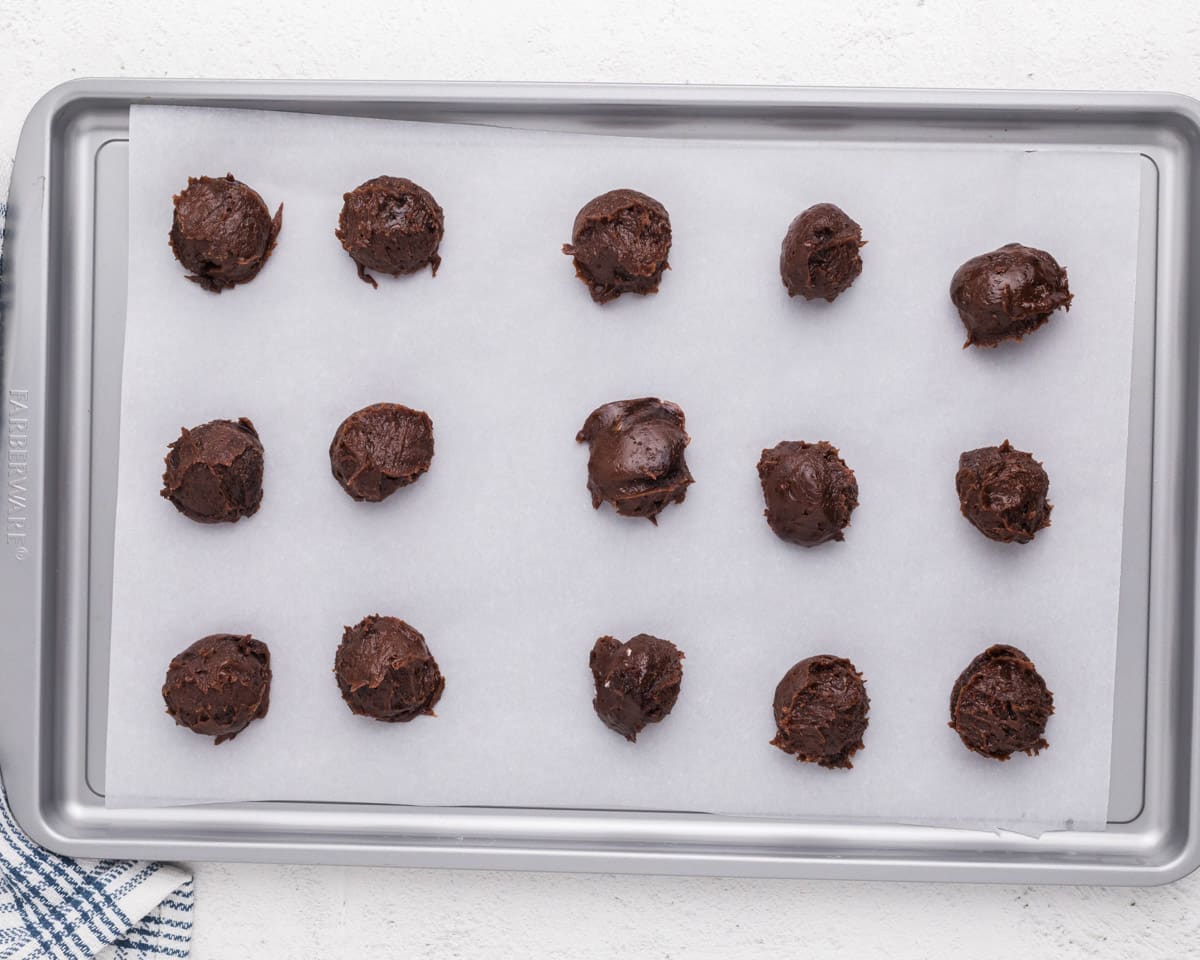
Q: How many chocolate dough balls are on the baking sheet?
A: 15